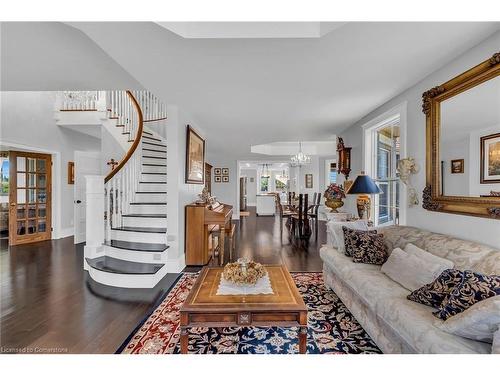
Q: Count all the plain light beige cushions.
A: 2